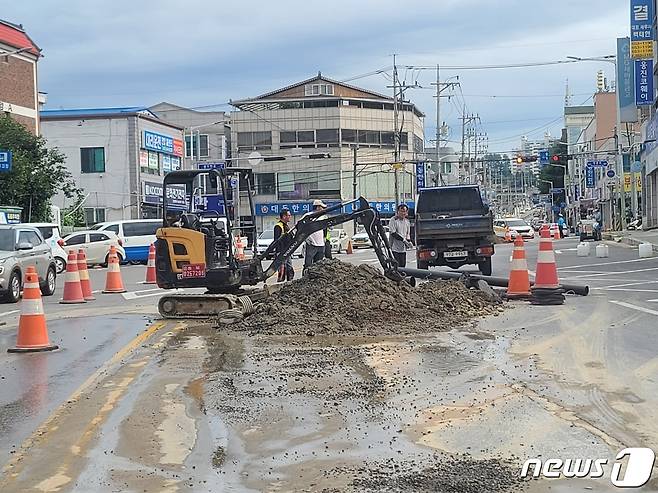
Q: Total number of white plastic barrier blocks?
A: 3